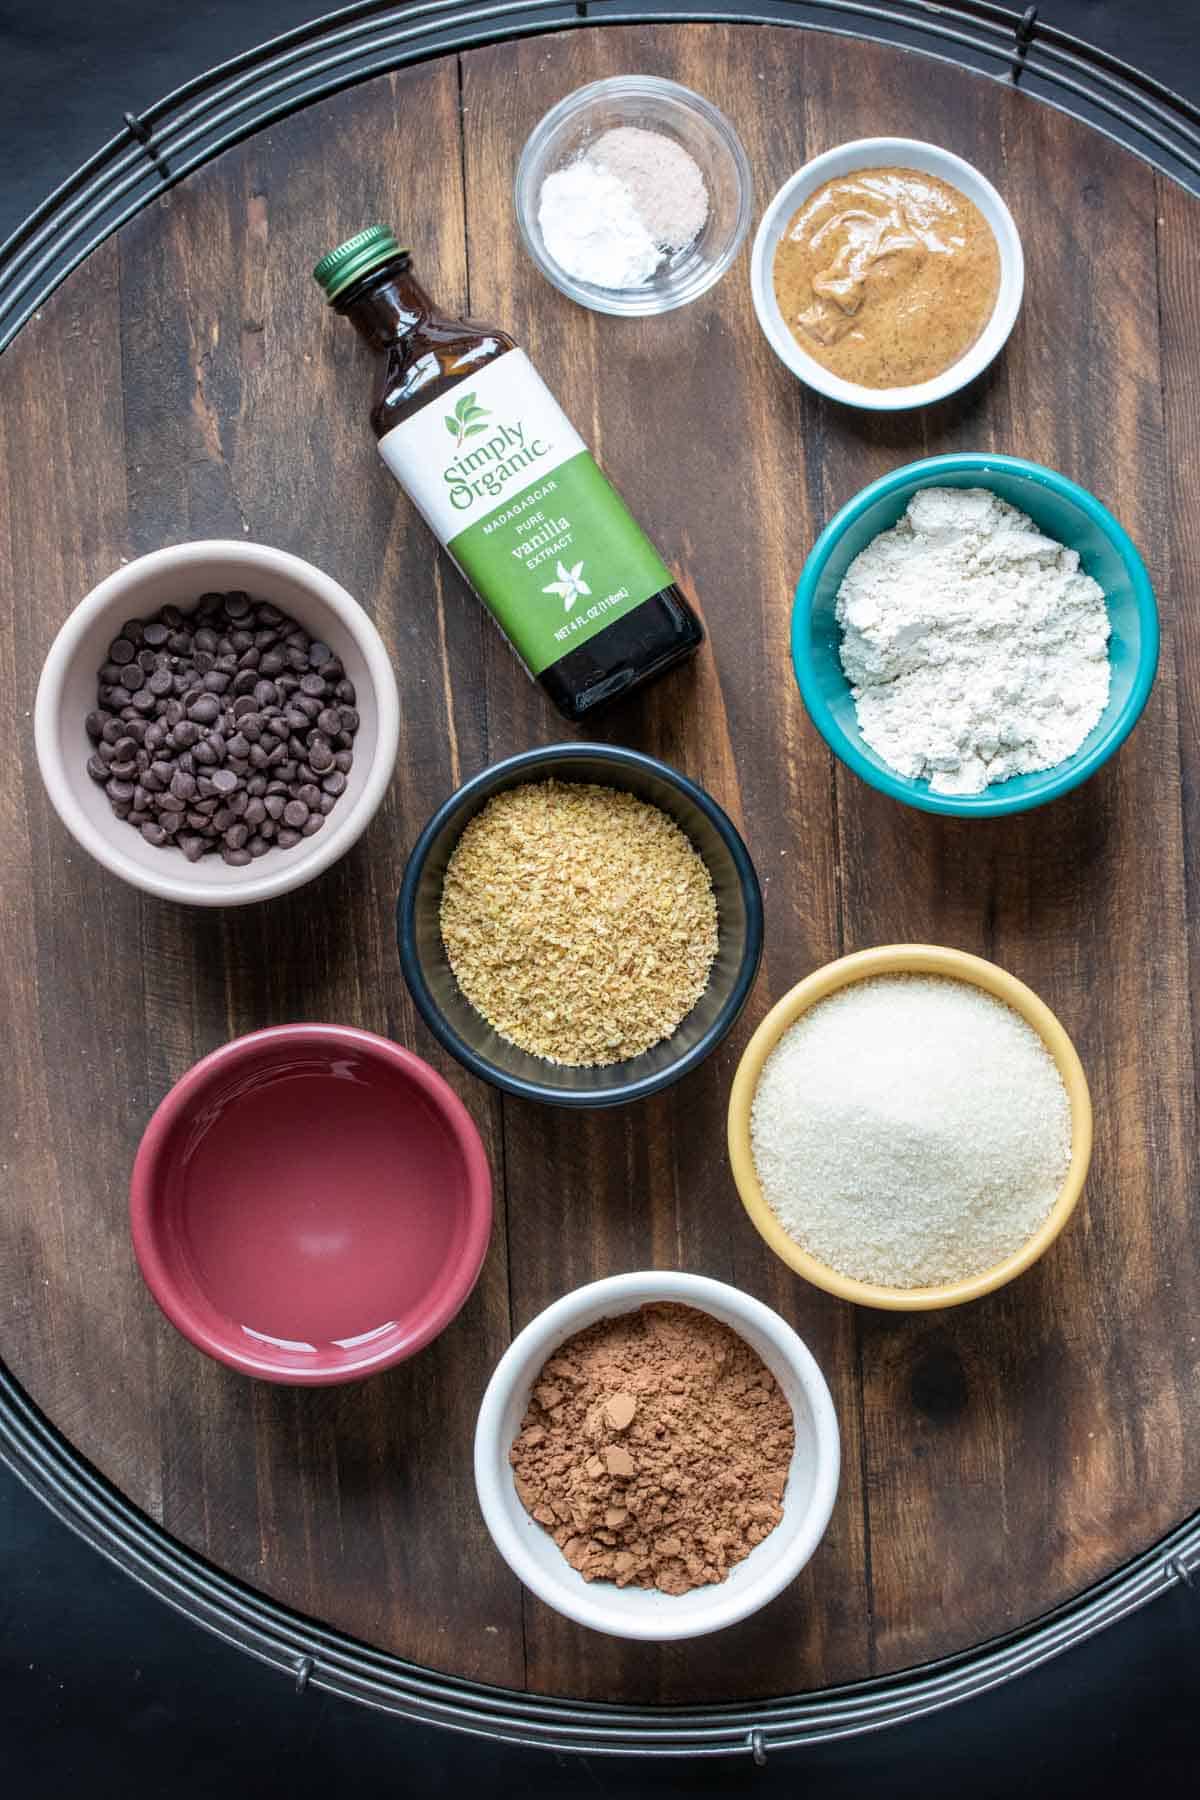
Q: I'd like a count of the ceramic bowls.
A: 7